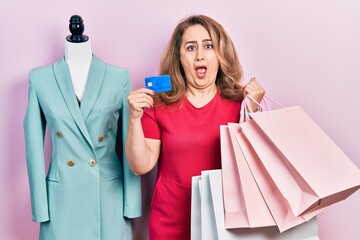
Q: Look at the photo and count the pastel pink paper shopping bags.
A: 3